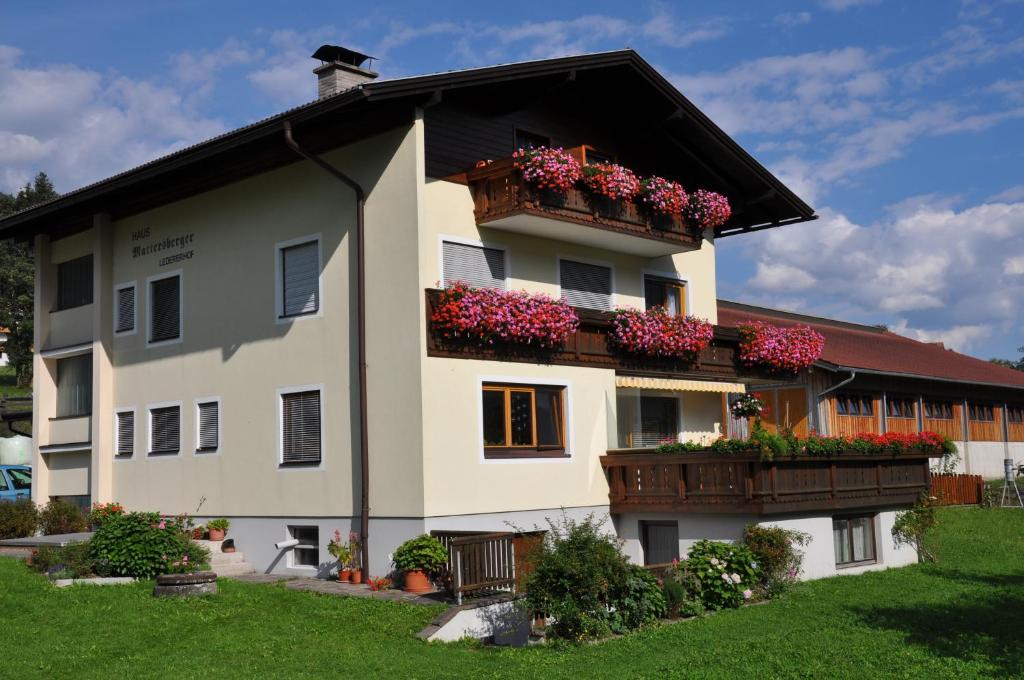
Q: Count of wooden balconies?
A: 3